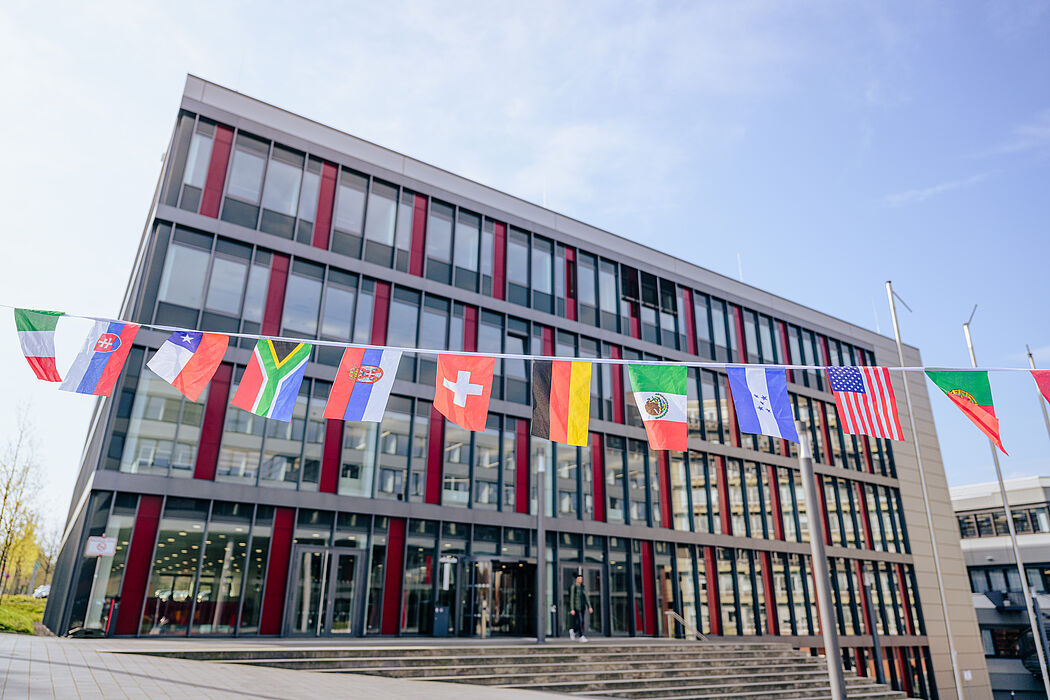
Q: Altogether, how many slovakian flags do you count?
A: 1